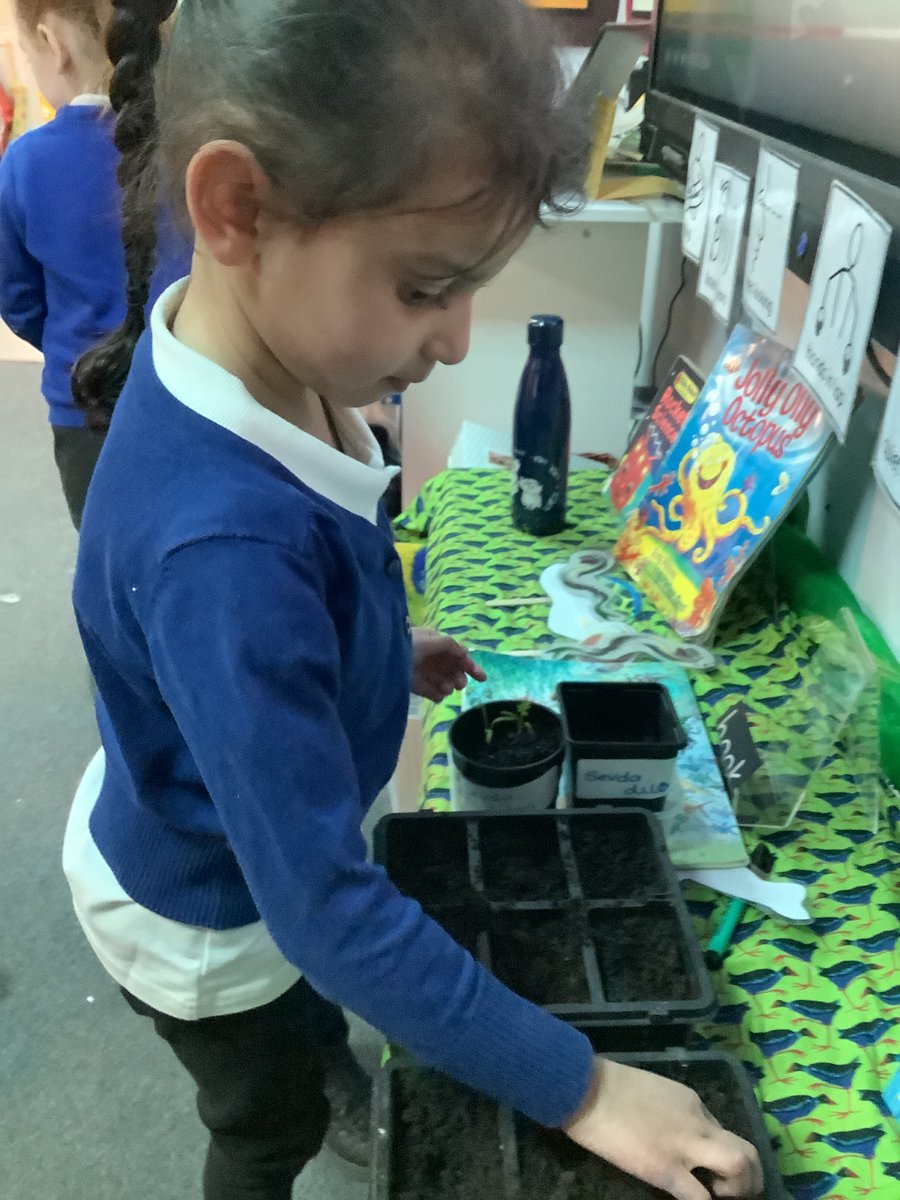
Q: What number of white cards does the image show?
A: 5